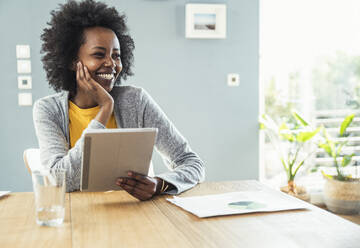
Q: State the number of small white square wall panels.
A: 5